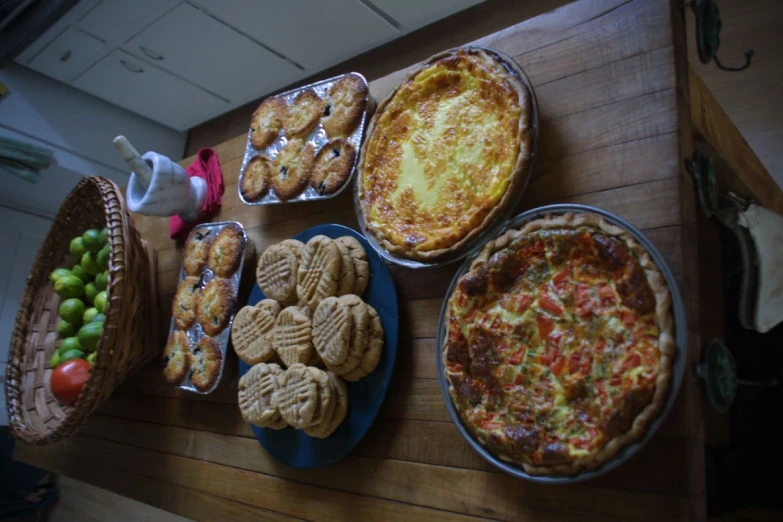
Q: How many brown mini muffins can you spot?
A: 12